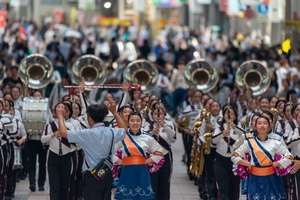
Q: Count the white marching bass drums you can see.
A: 1